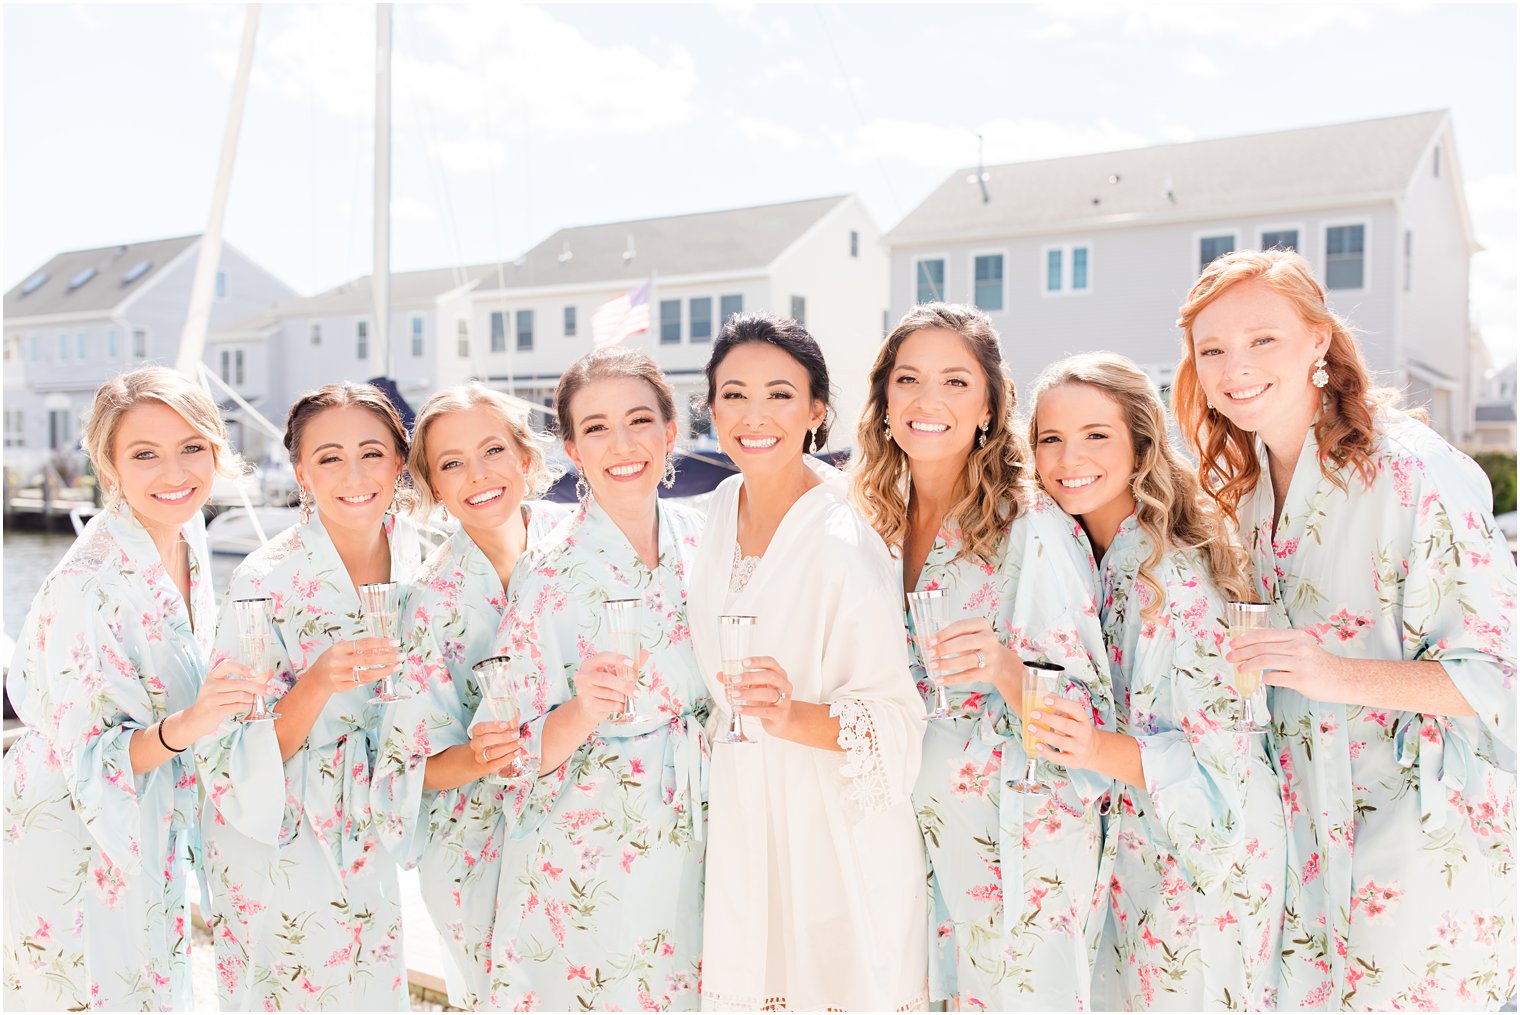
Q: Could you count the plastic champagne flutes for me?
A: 8